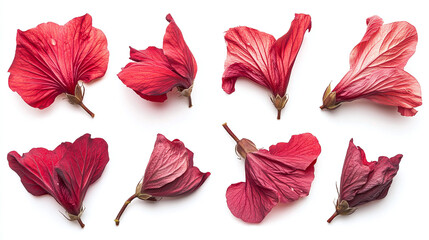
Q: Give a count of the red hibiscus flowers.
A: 8